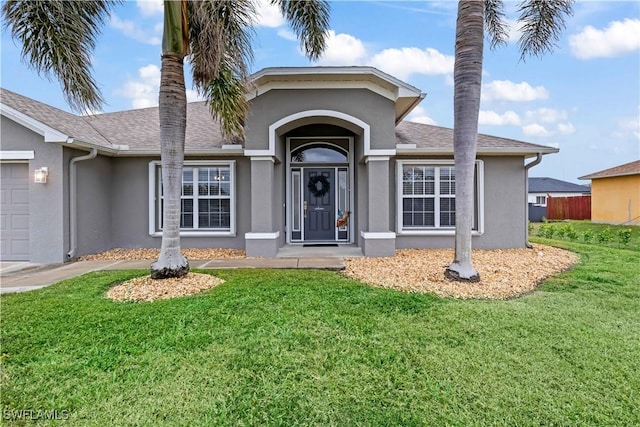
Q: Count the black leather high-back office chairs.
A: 0